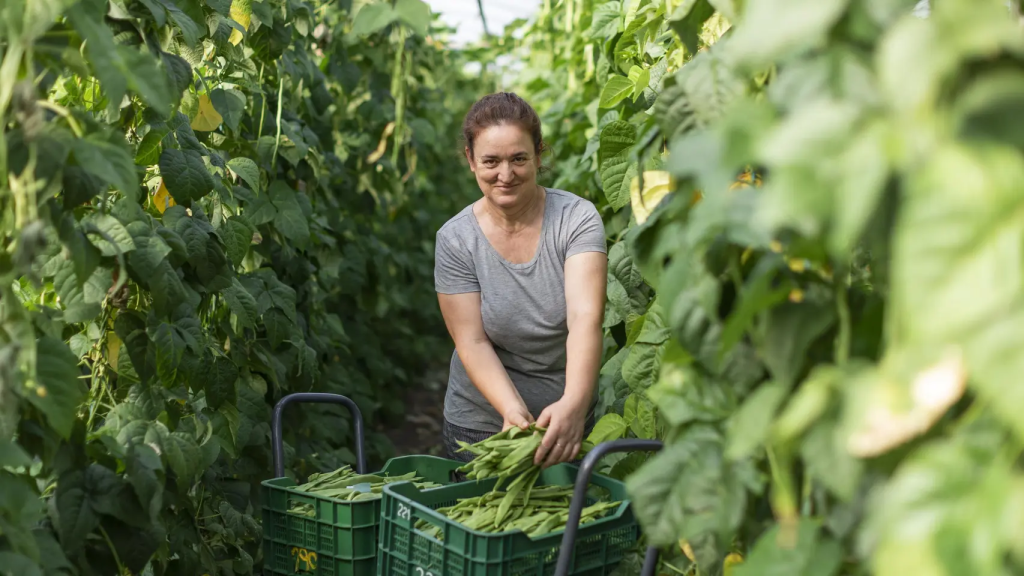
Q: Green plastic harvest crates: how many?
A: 2